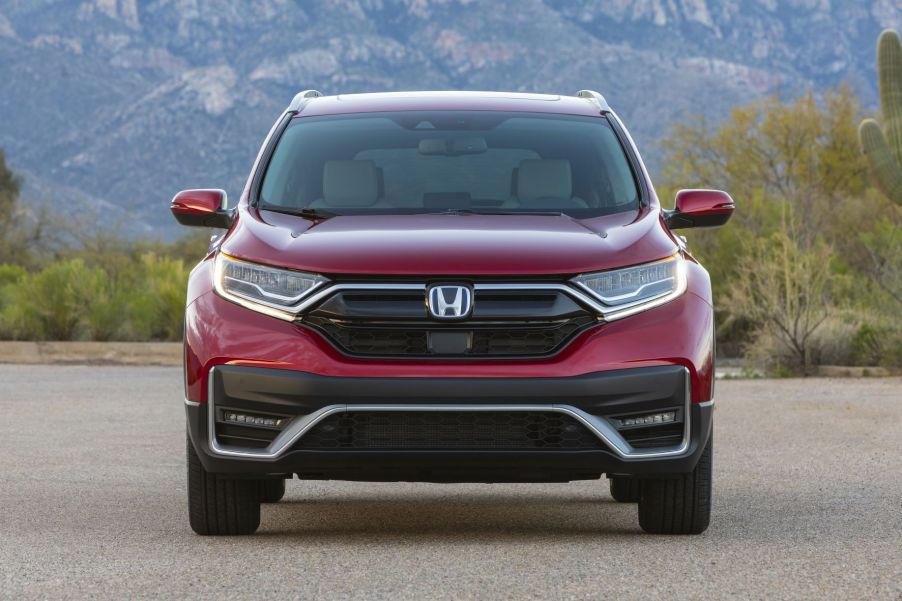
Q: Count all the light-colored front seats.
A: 2